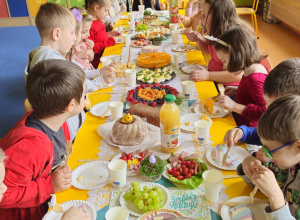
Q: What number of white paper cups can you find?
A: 15